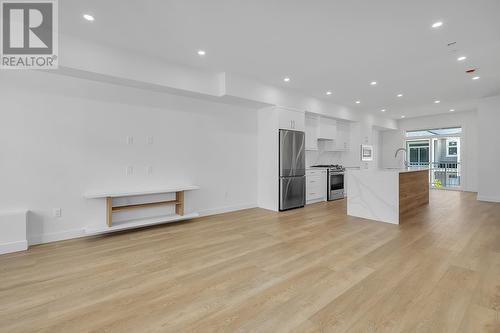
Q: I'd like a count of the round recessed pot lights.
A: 14